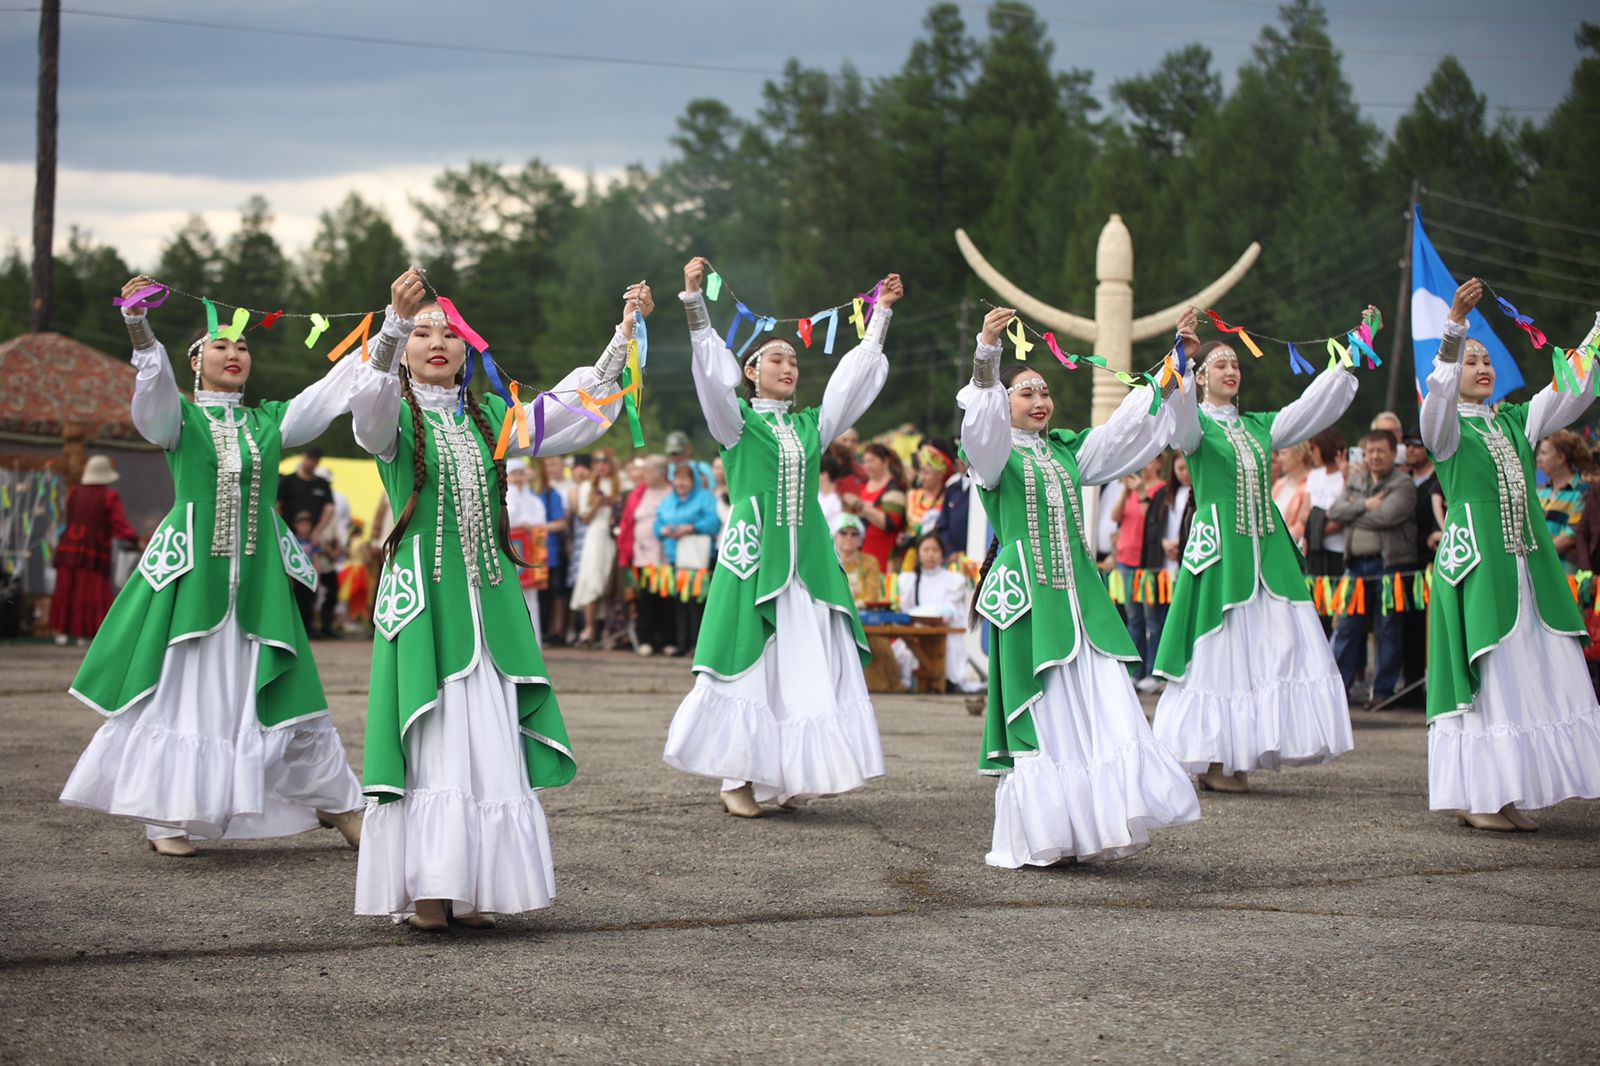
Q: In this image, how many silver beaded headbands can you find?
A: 6